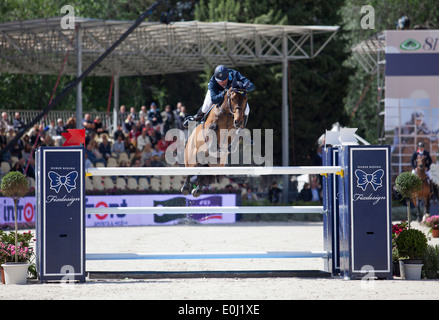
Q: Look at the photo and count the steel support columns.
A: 3